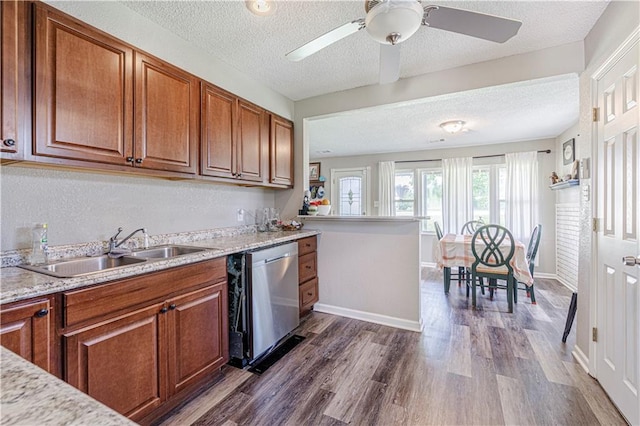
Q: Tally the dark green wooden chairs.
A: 4